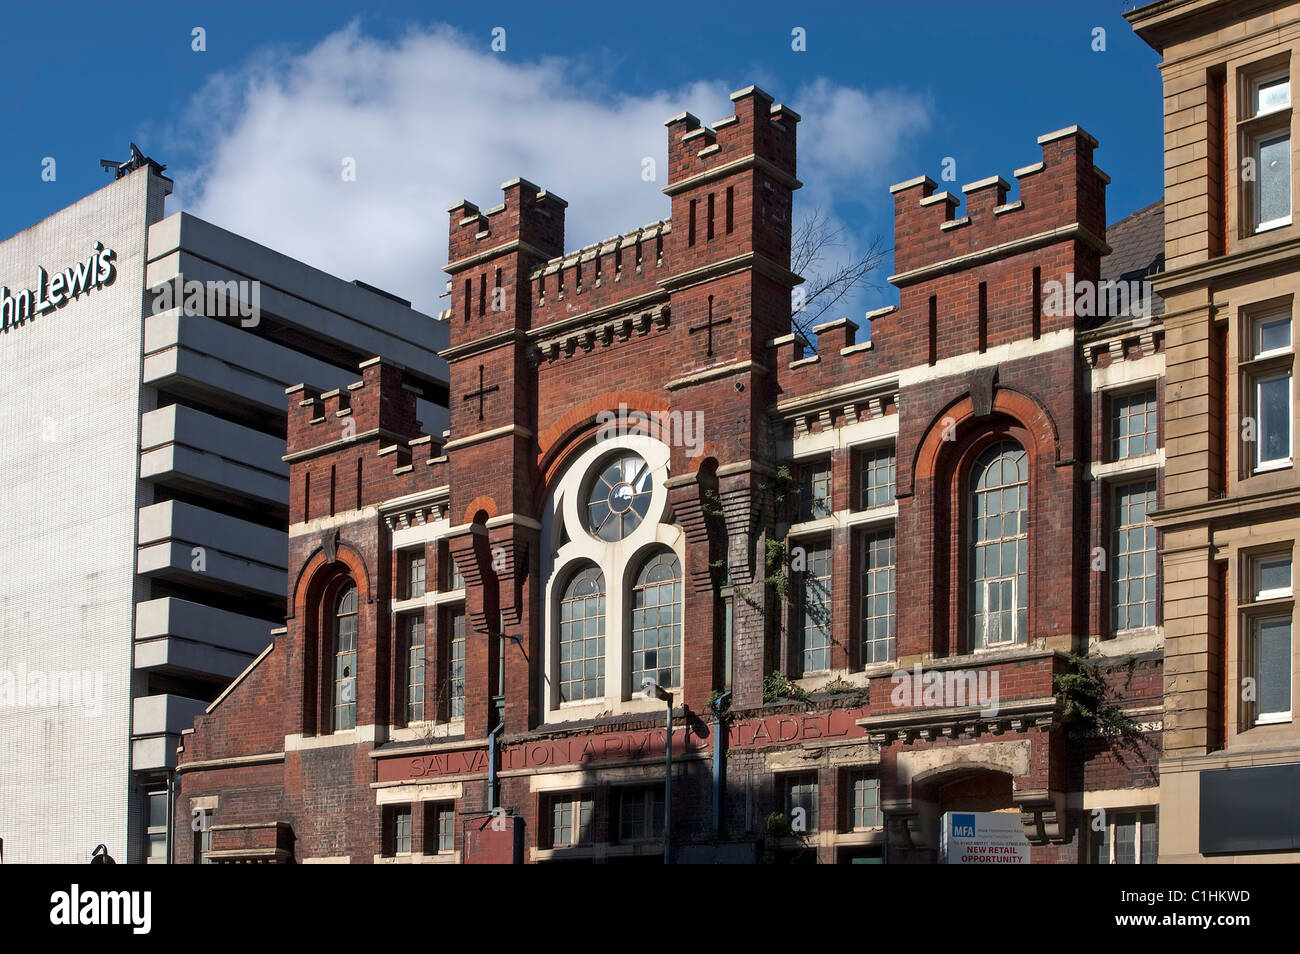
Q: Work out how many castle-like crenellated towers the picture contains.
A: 4